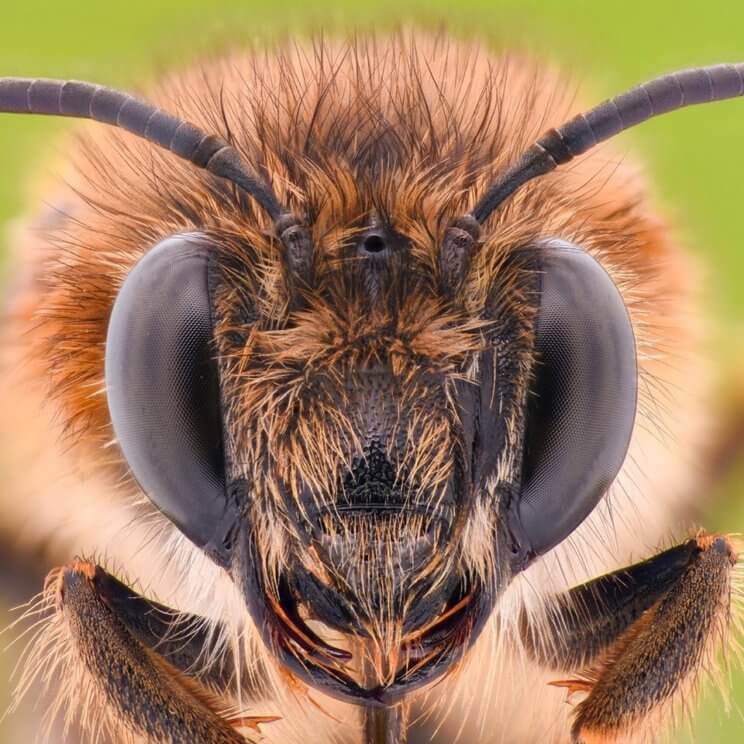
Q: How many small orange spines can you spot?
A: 2